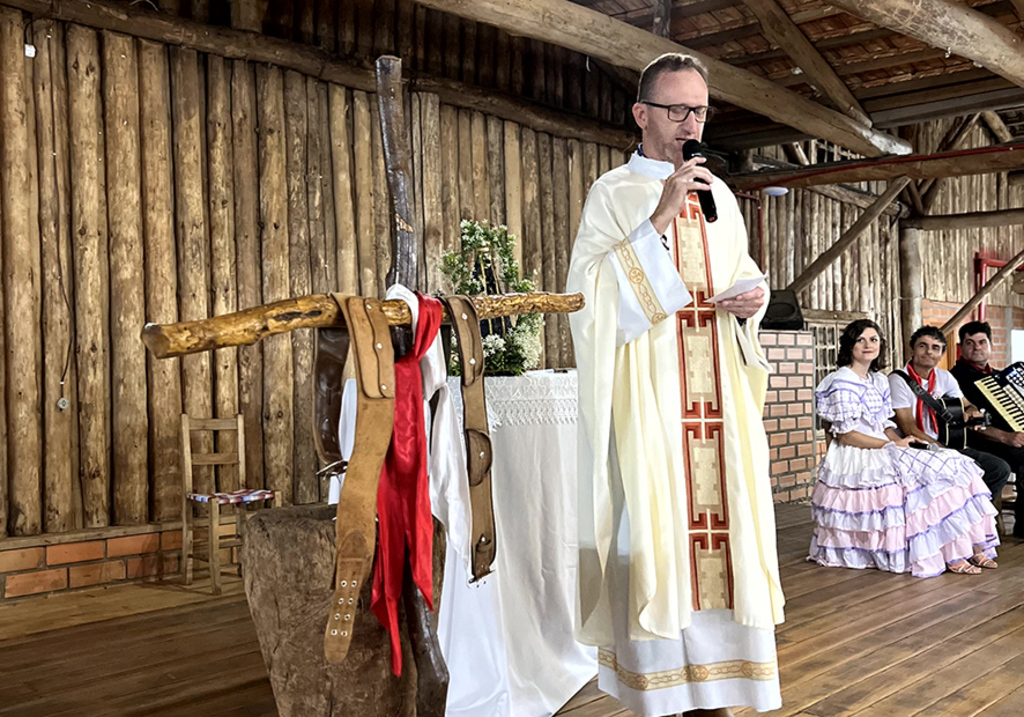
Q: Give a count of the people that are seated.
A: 3